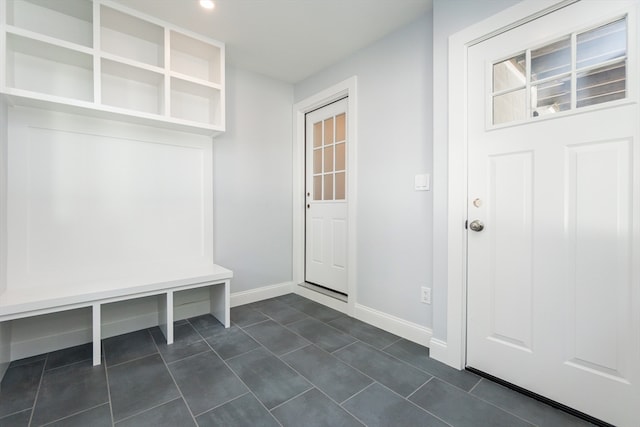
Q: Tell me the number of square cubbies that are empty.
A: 6